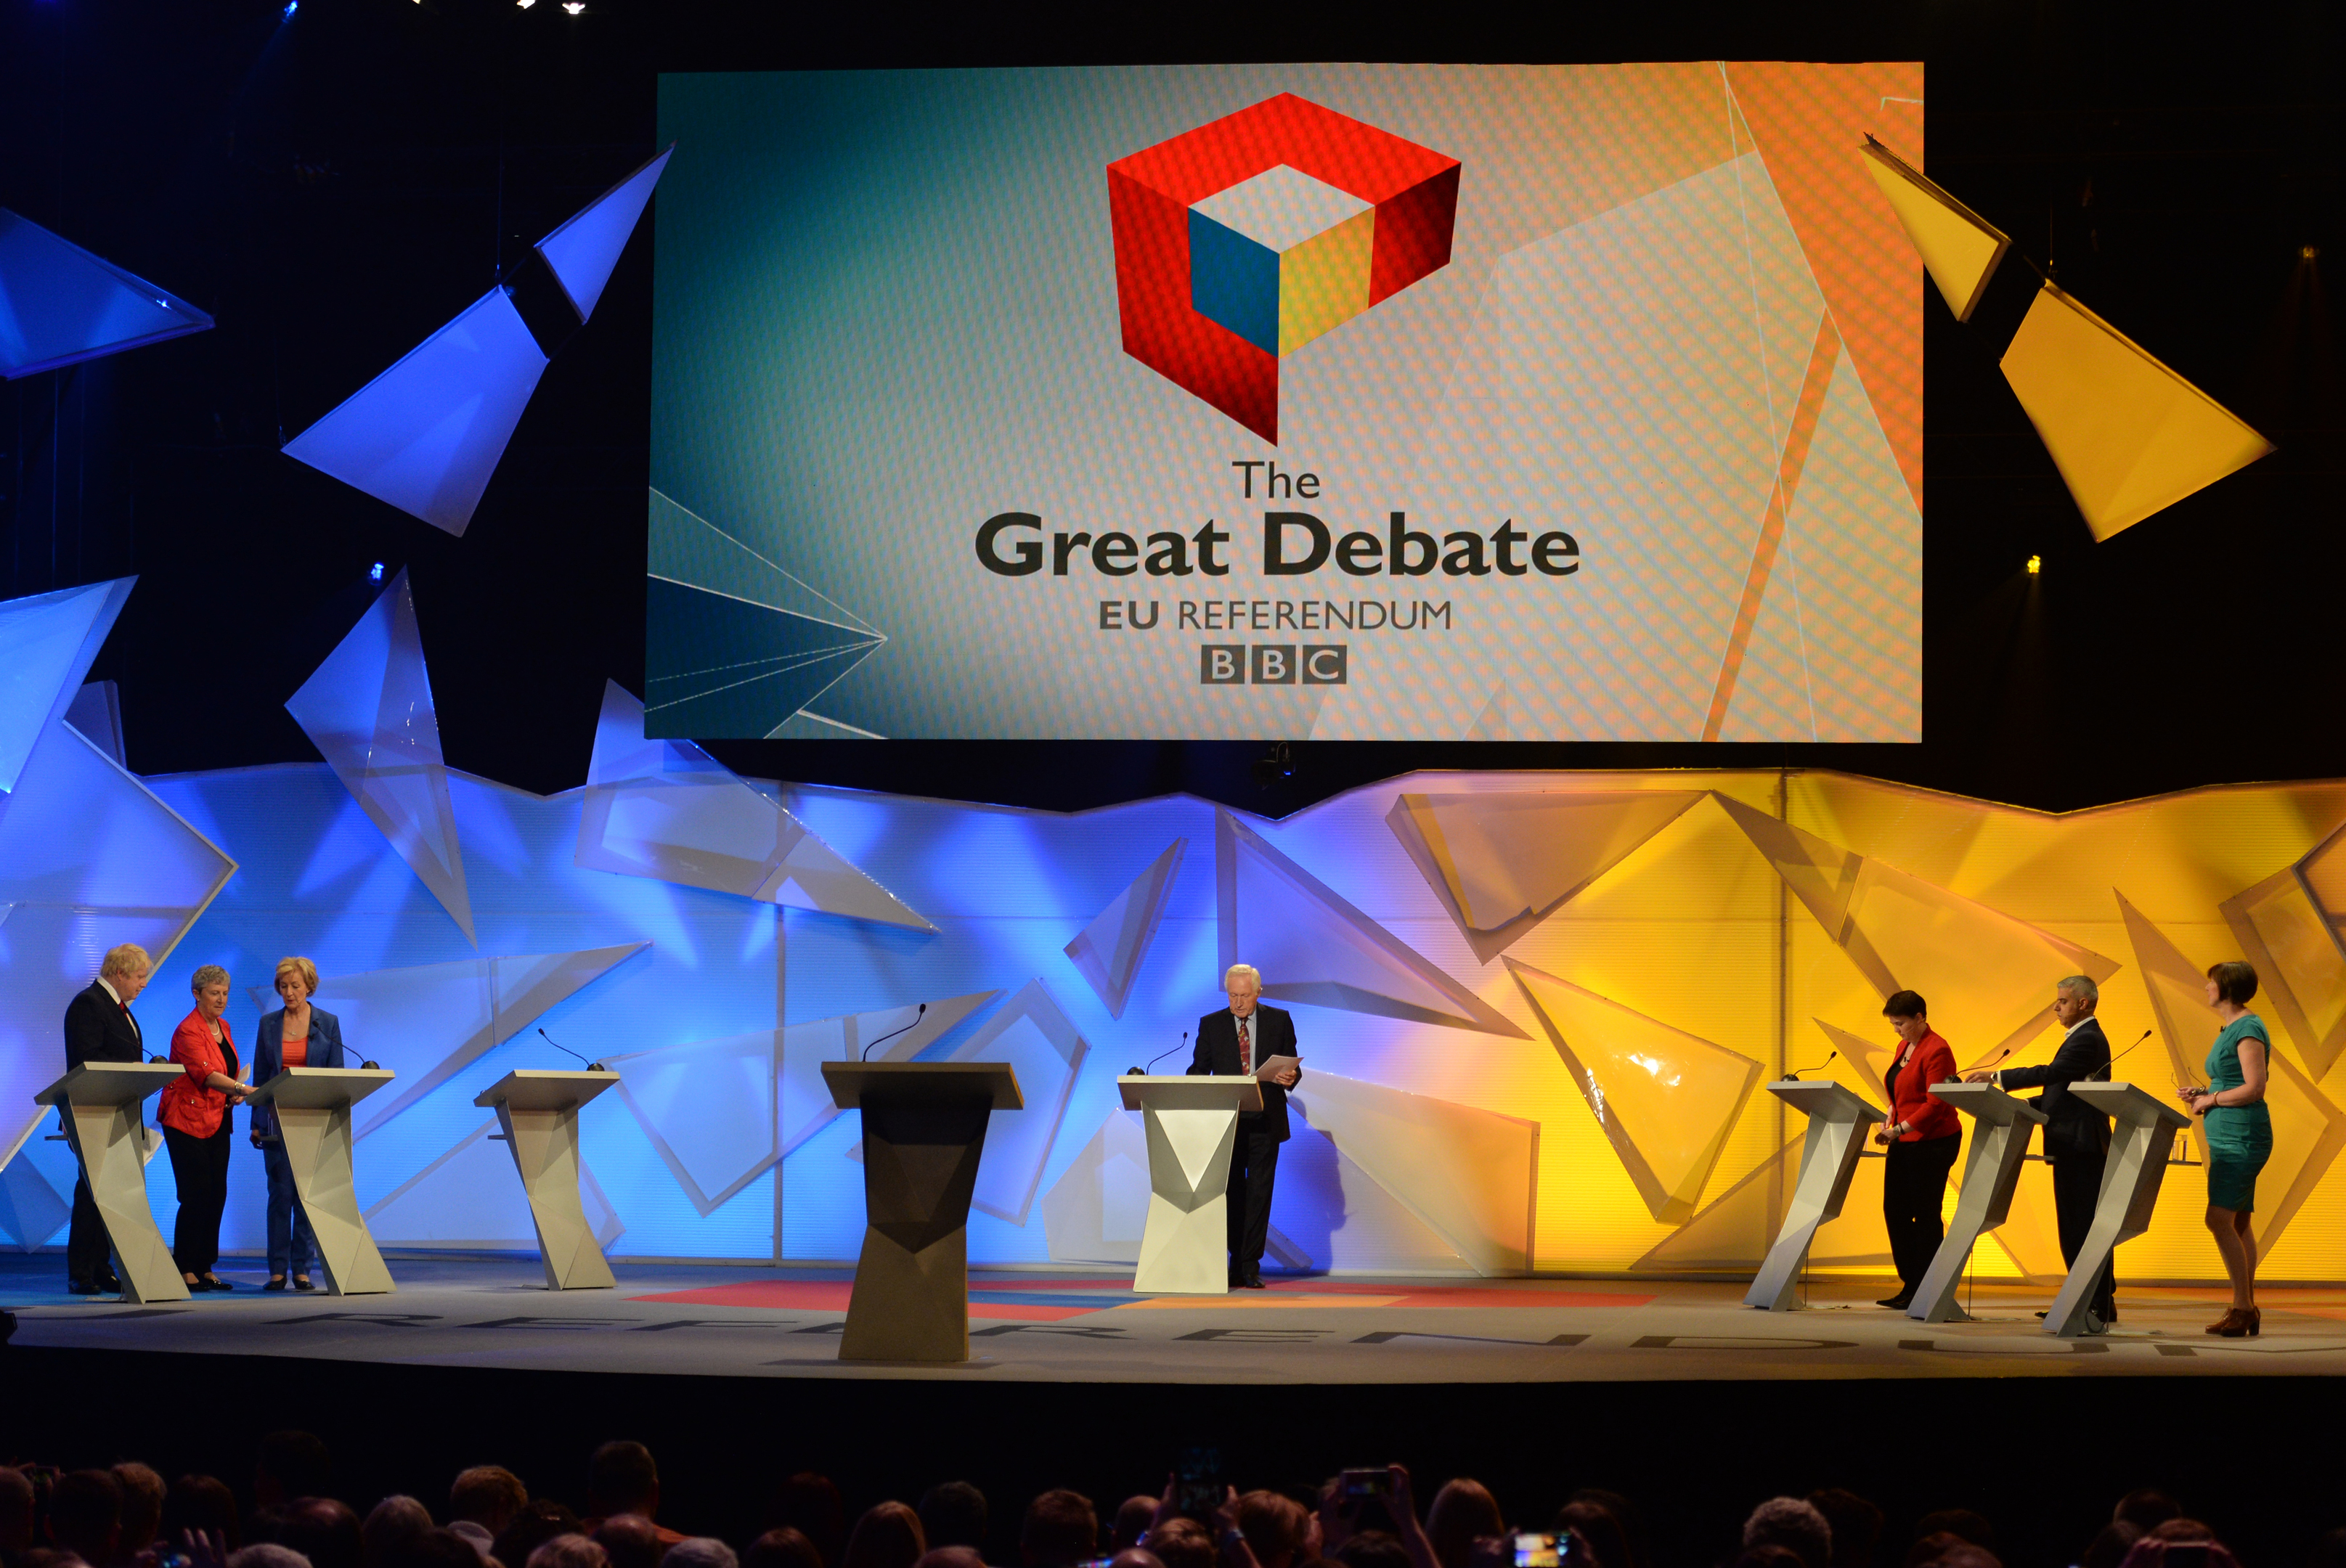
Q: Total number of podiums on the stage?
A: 8